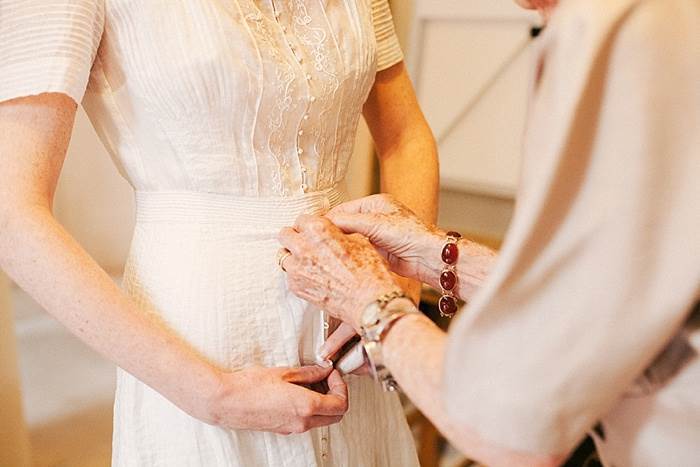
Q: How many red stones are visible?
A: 4